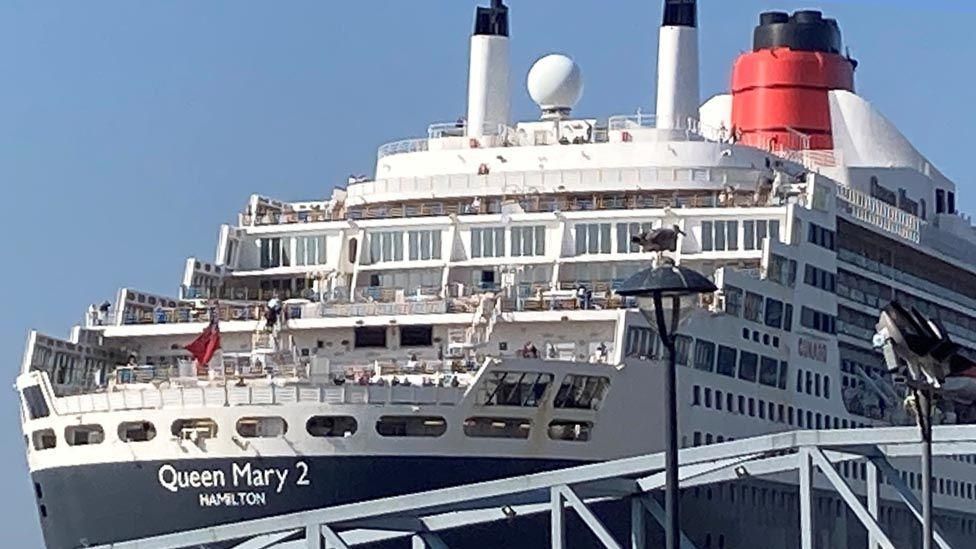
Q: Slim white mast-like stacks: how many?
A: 2